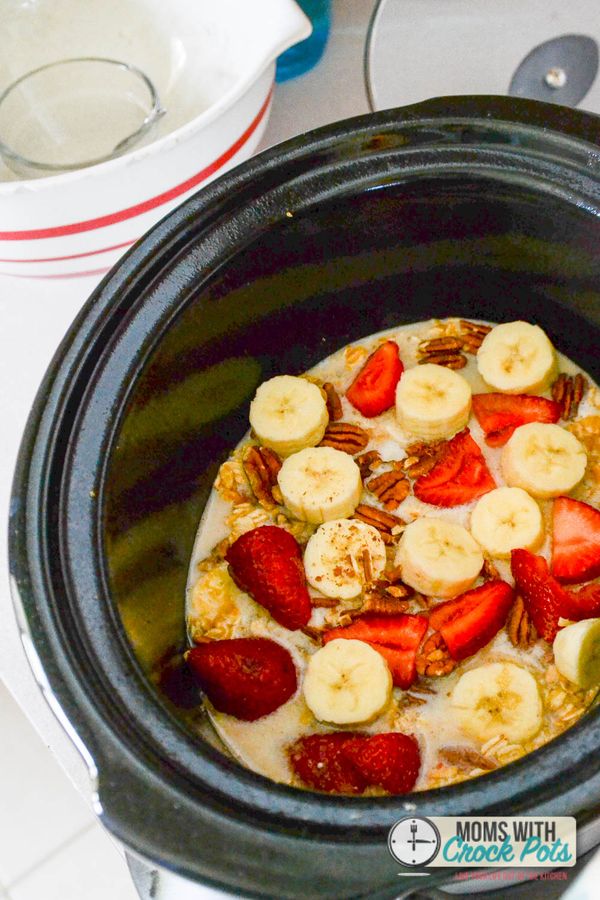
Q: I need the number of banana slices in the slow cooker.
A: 11